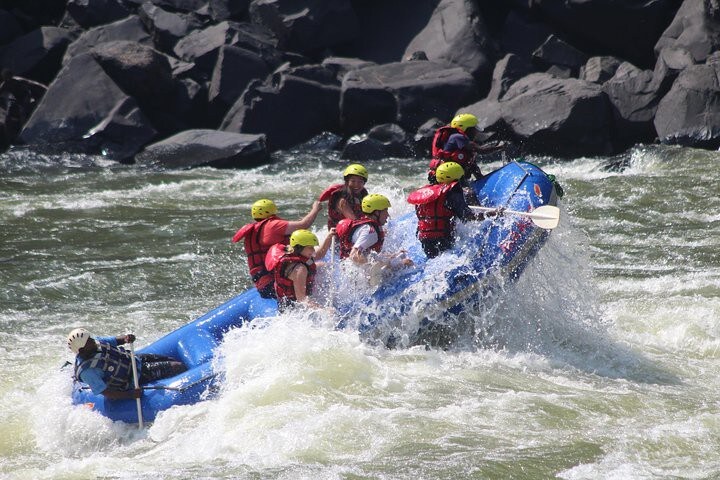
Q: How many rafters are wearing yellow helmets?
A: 6